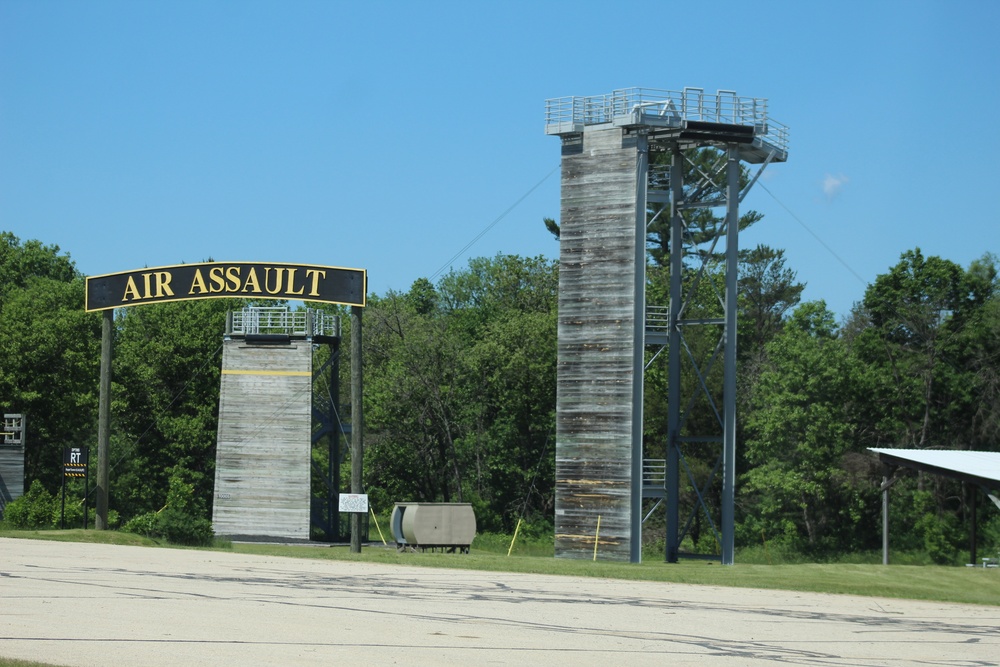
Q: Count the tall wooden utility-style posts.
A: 2